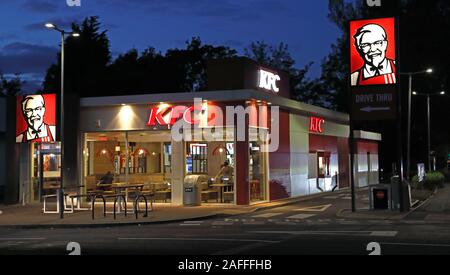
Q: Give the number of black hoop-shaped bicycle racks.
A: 3